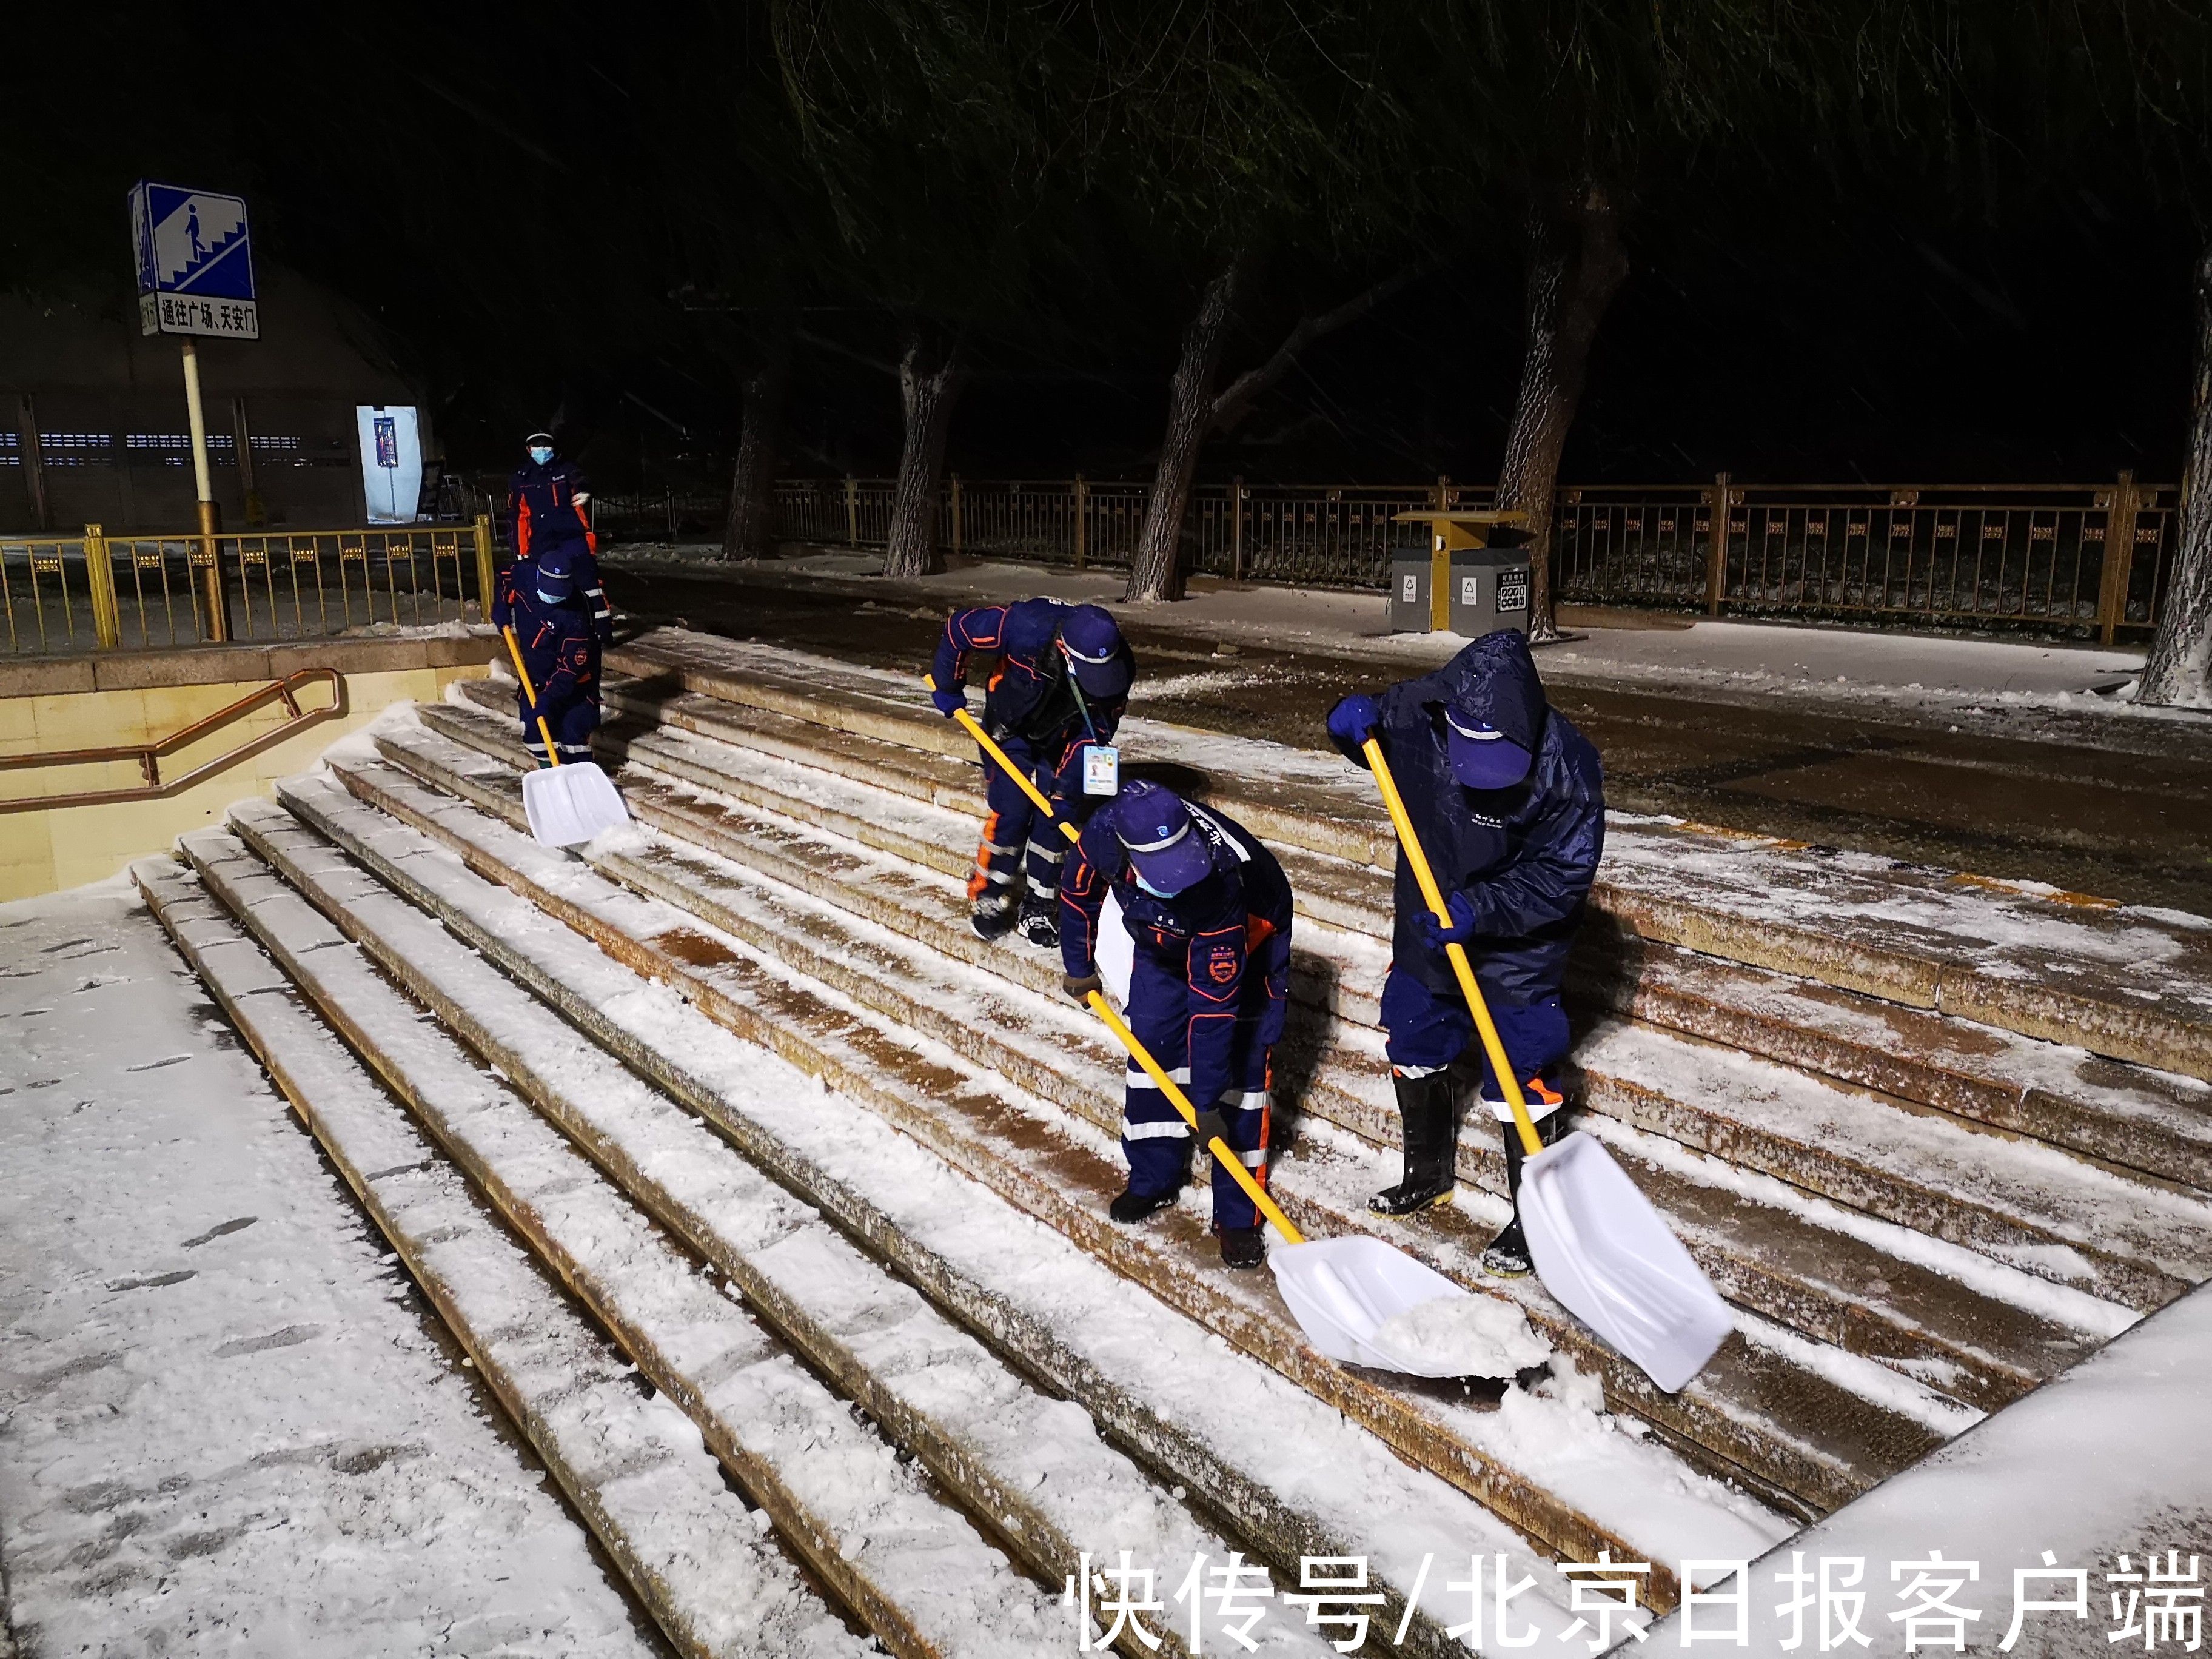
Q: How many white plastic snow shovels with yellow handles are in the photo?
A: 4